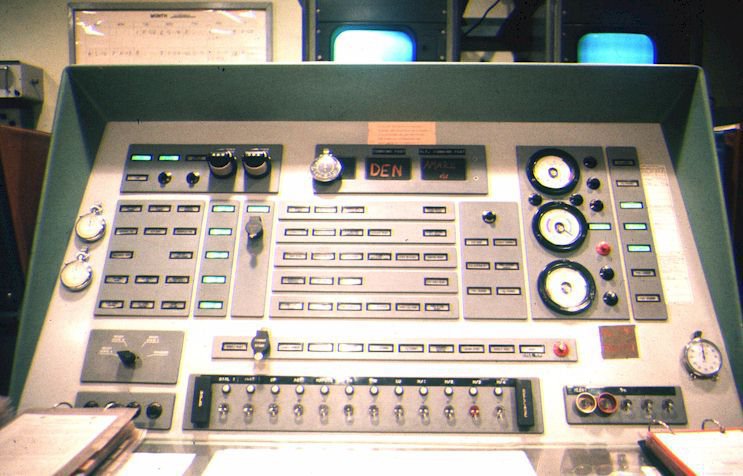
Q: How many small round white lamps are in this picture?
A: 12